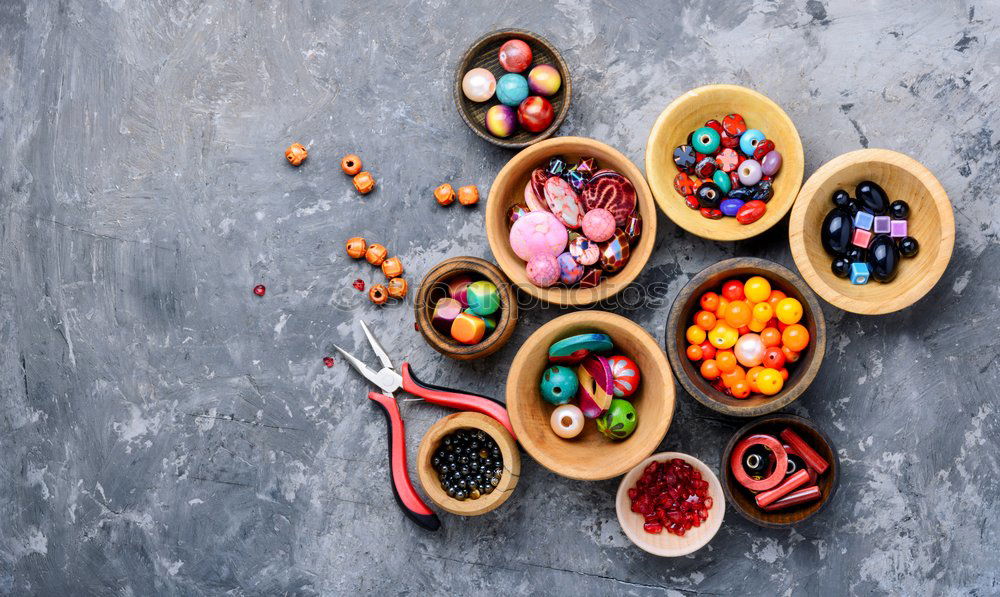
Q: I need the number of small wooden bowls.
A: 10